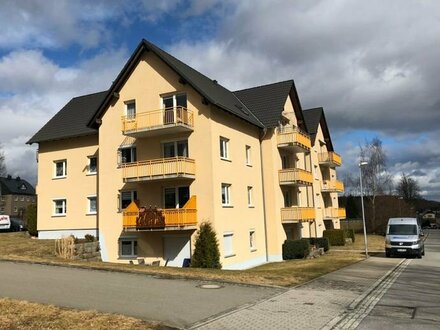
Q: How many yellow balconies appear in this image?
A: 9